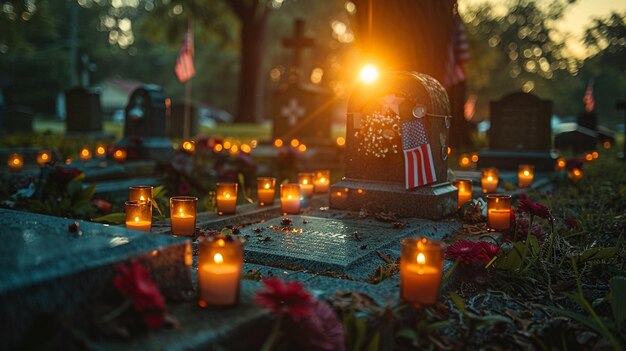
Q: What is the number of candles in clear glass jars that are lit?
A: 14